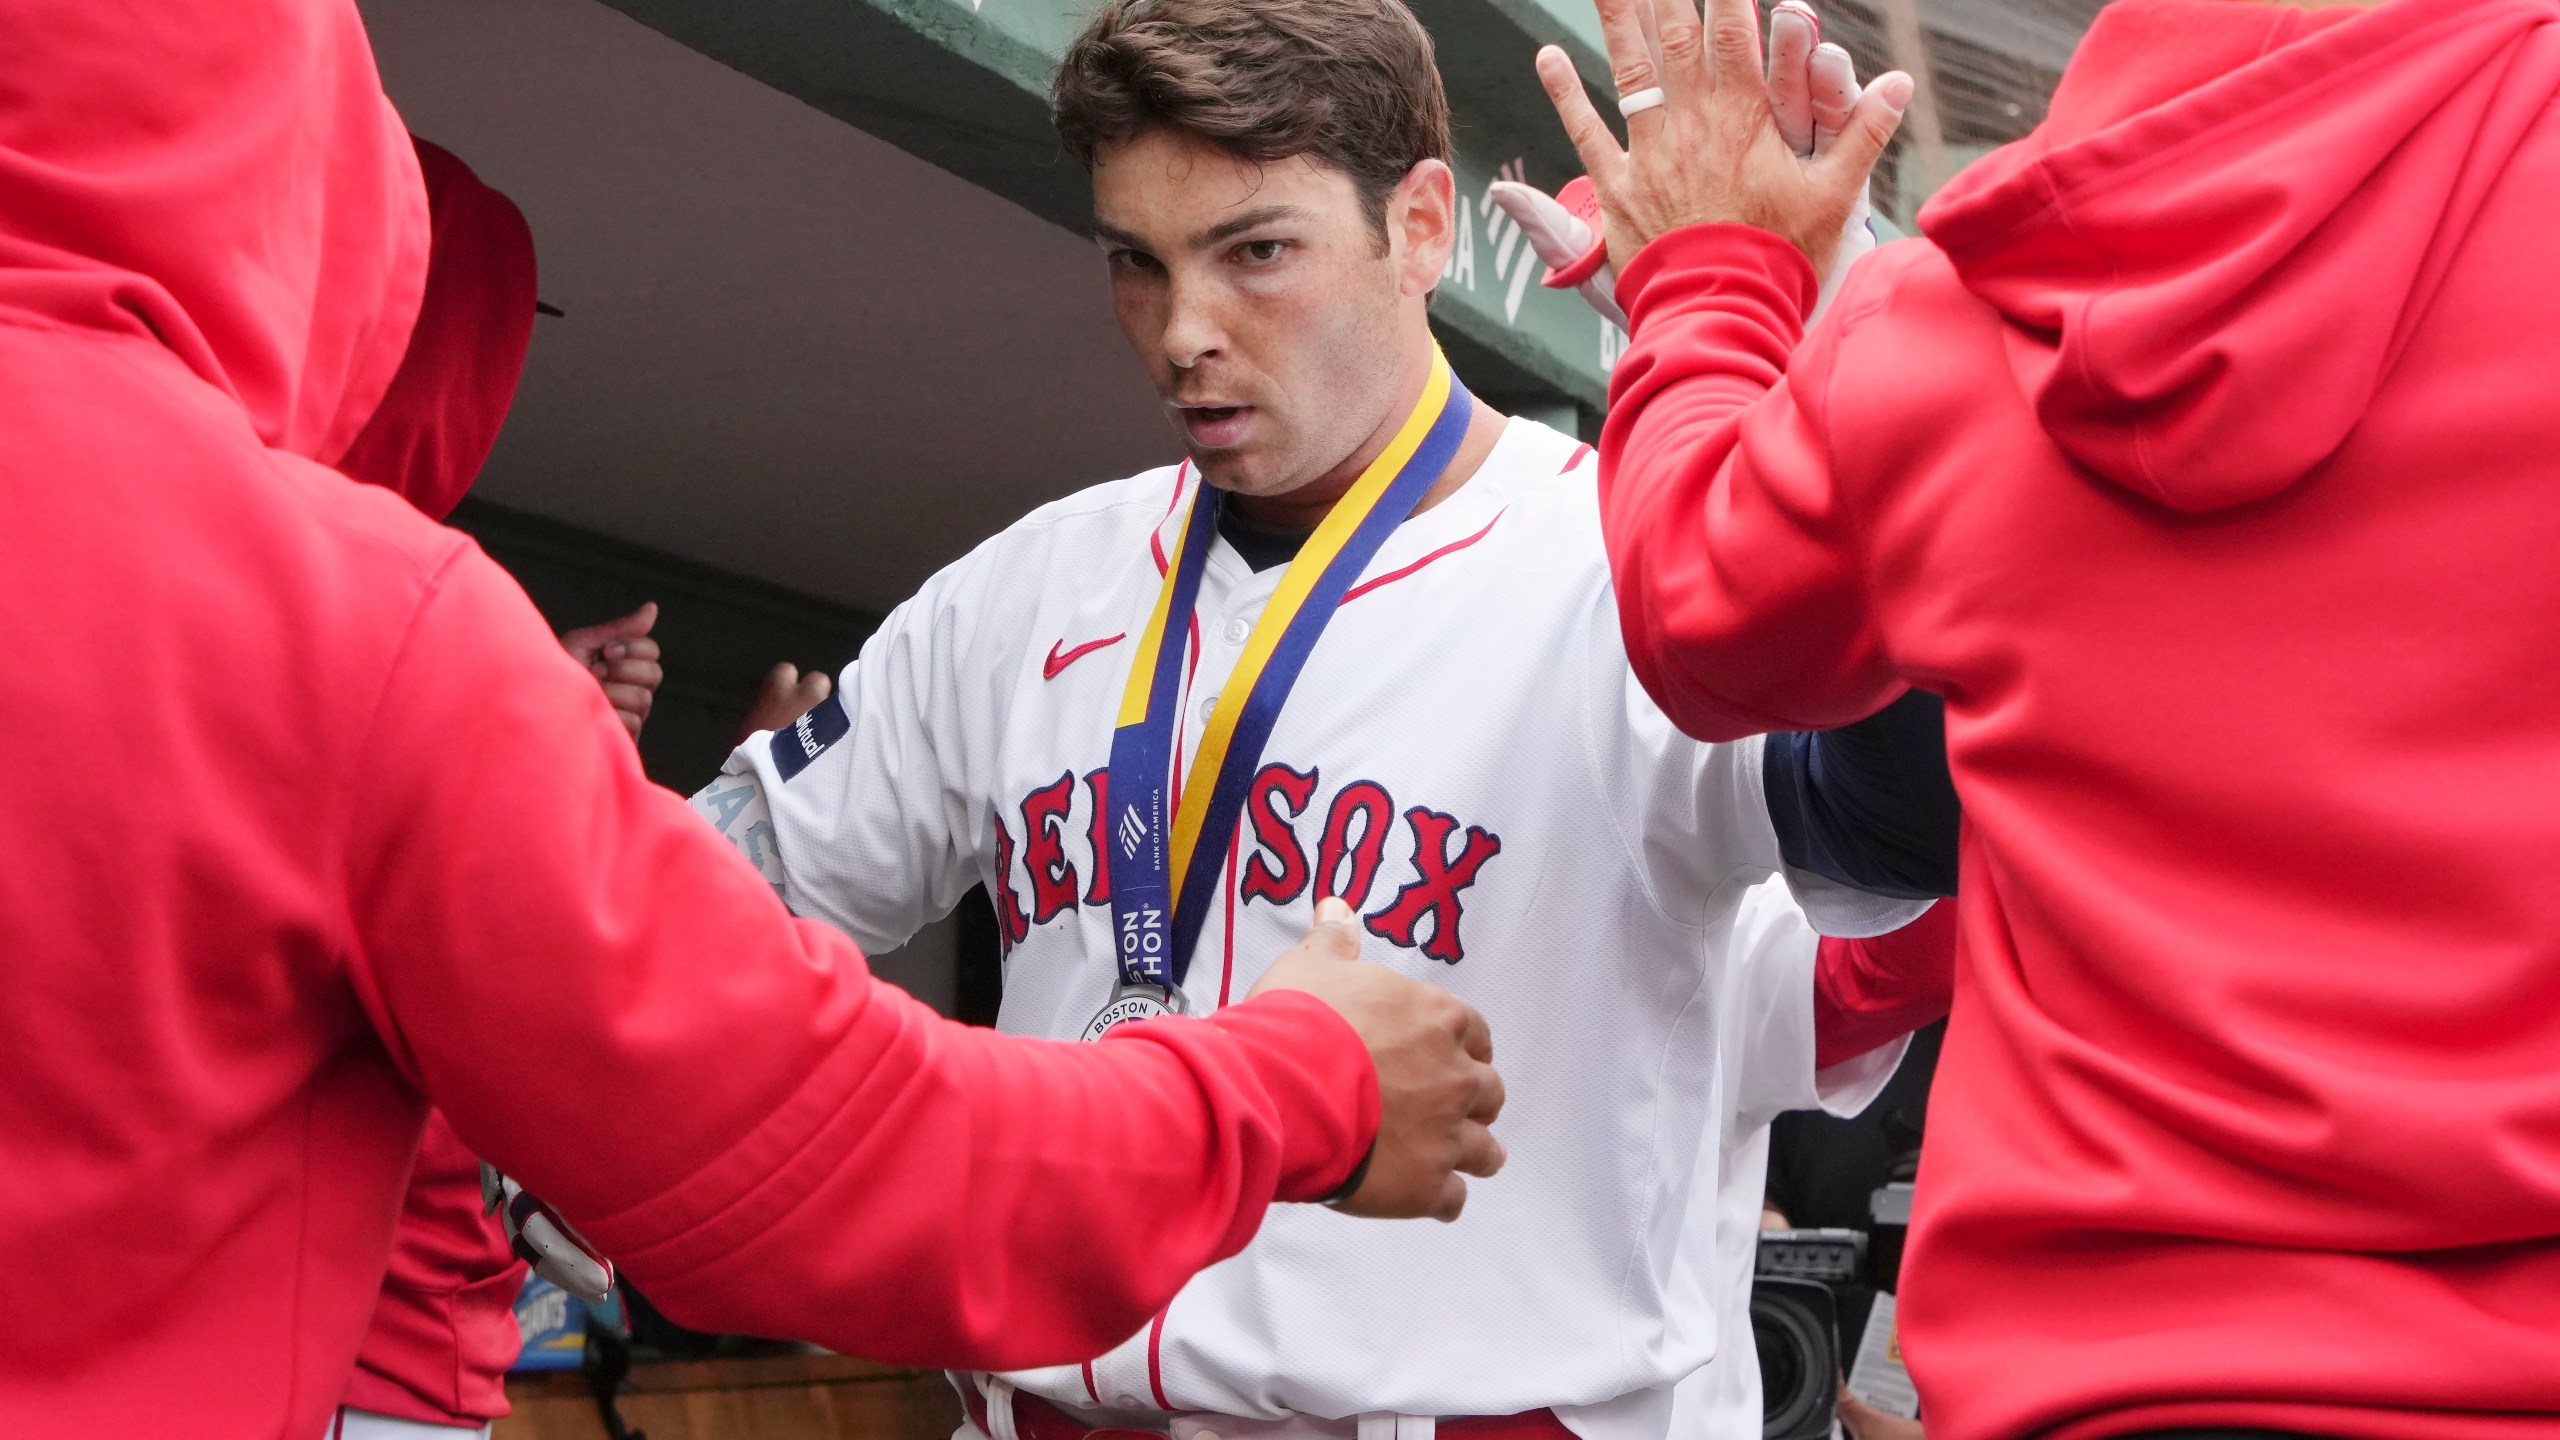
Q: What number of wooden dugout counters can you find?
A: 1